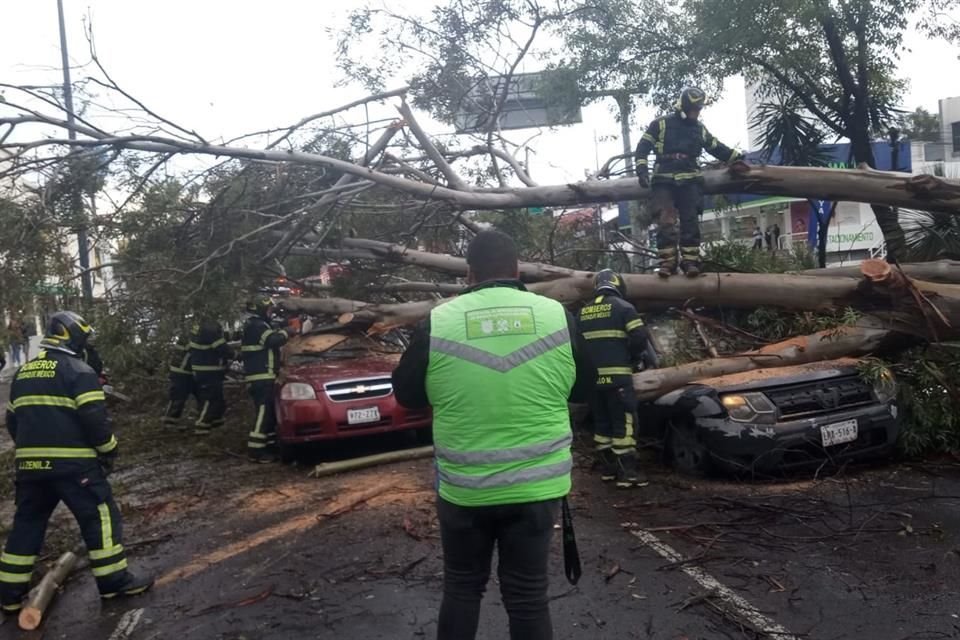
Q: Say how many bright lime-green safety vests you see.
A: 1